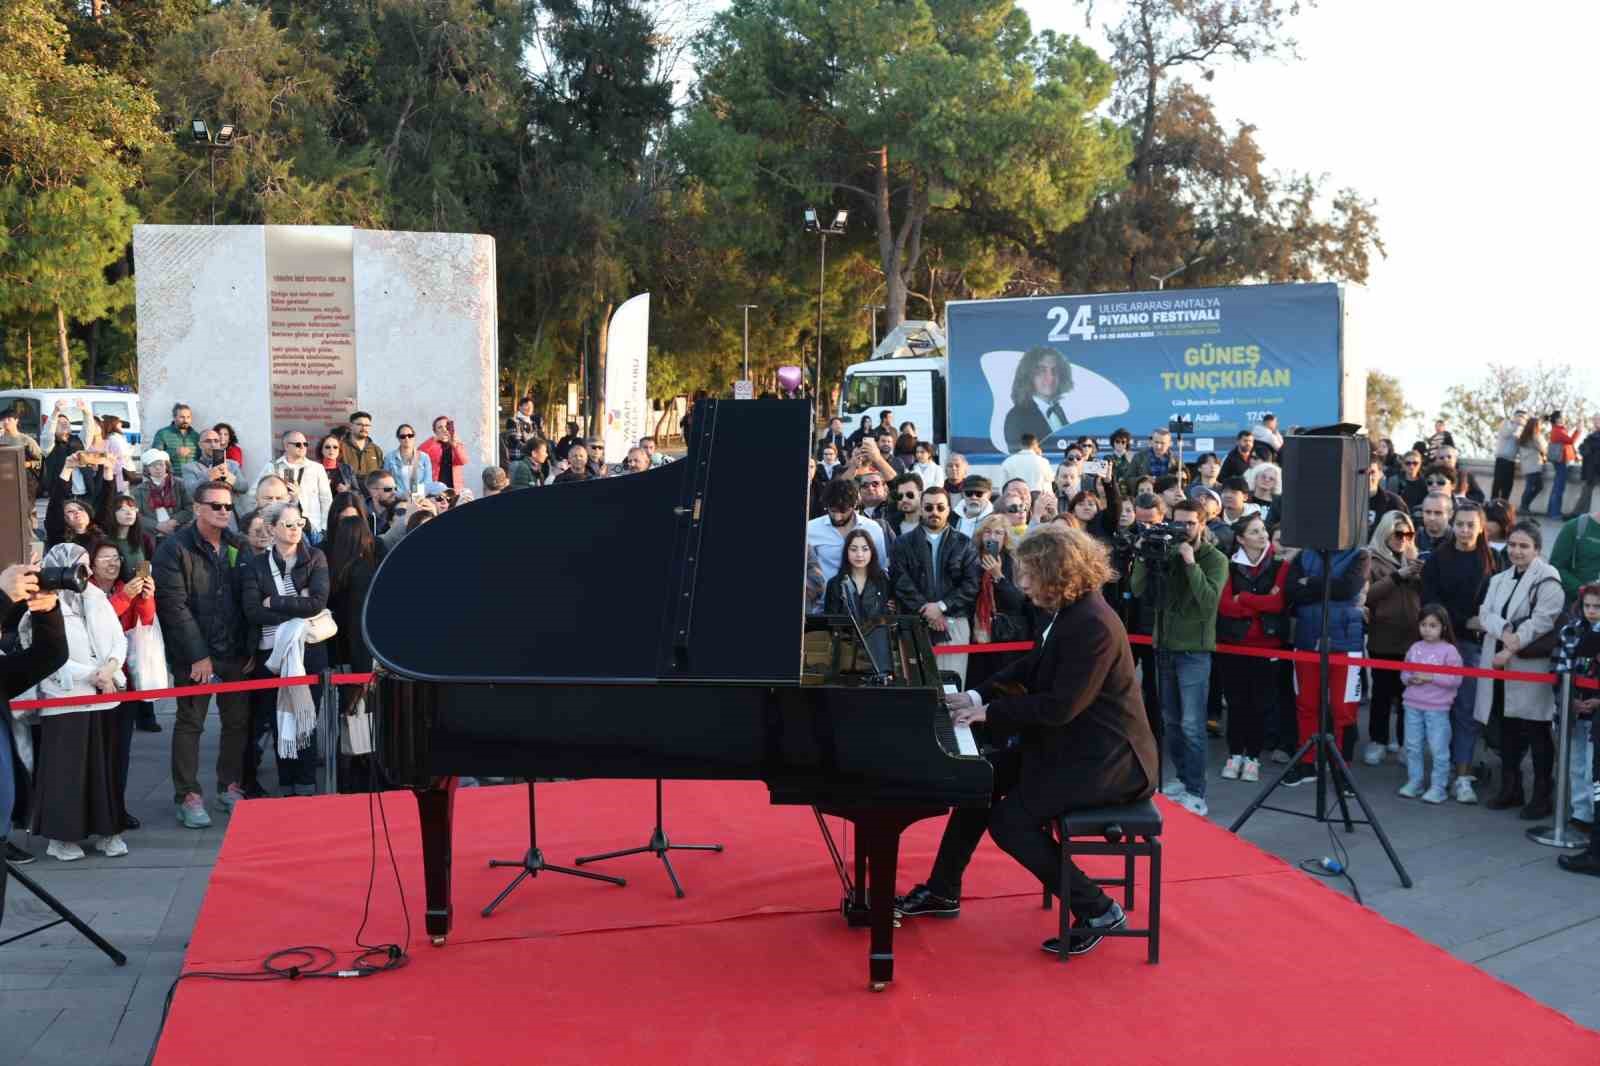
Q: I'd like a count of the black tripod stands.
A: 4